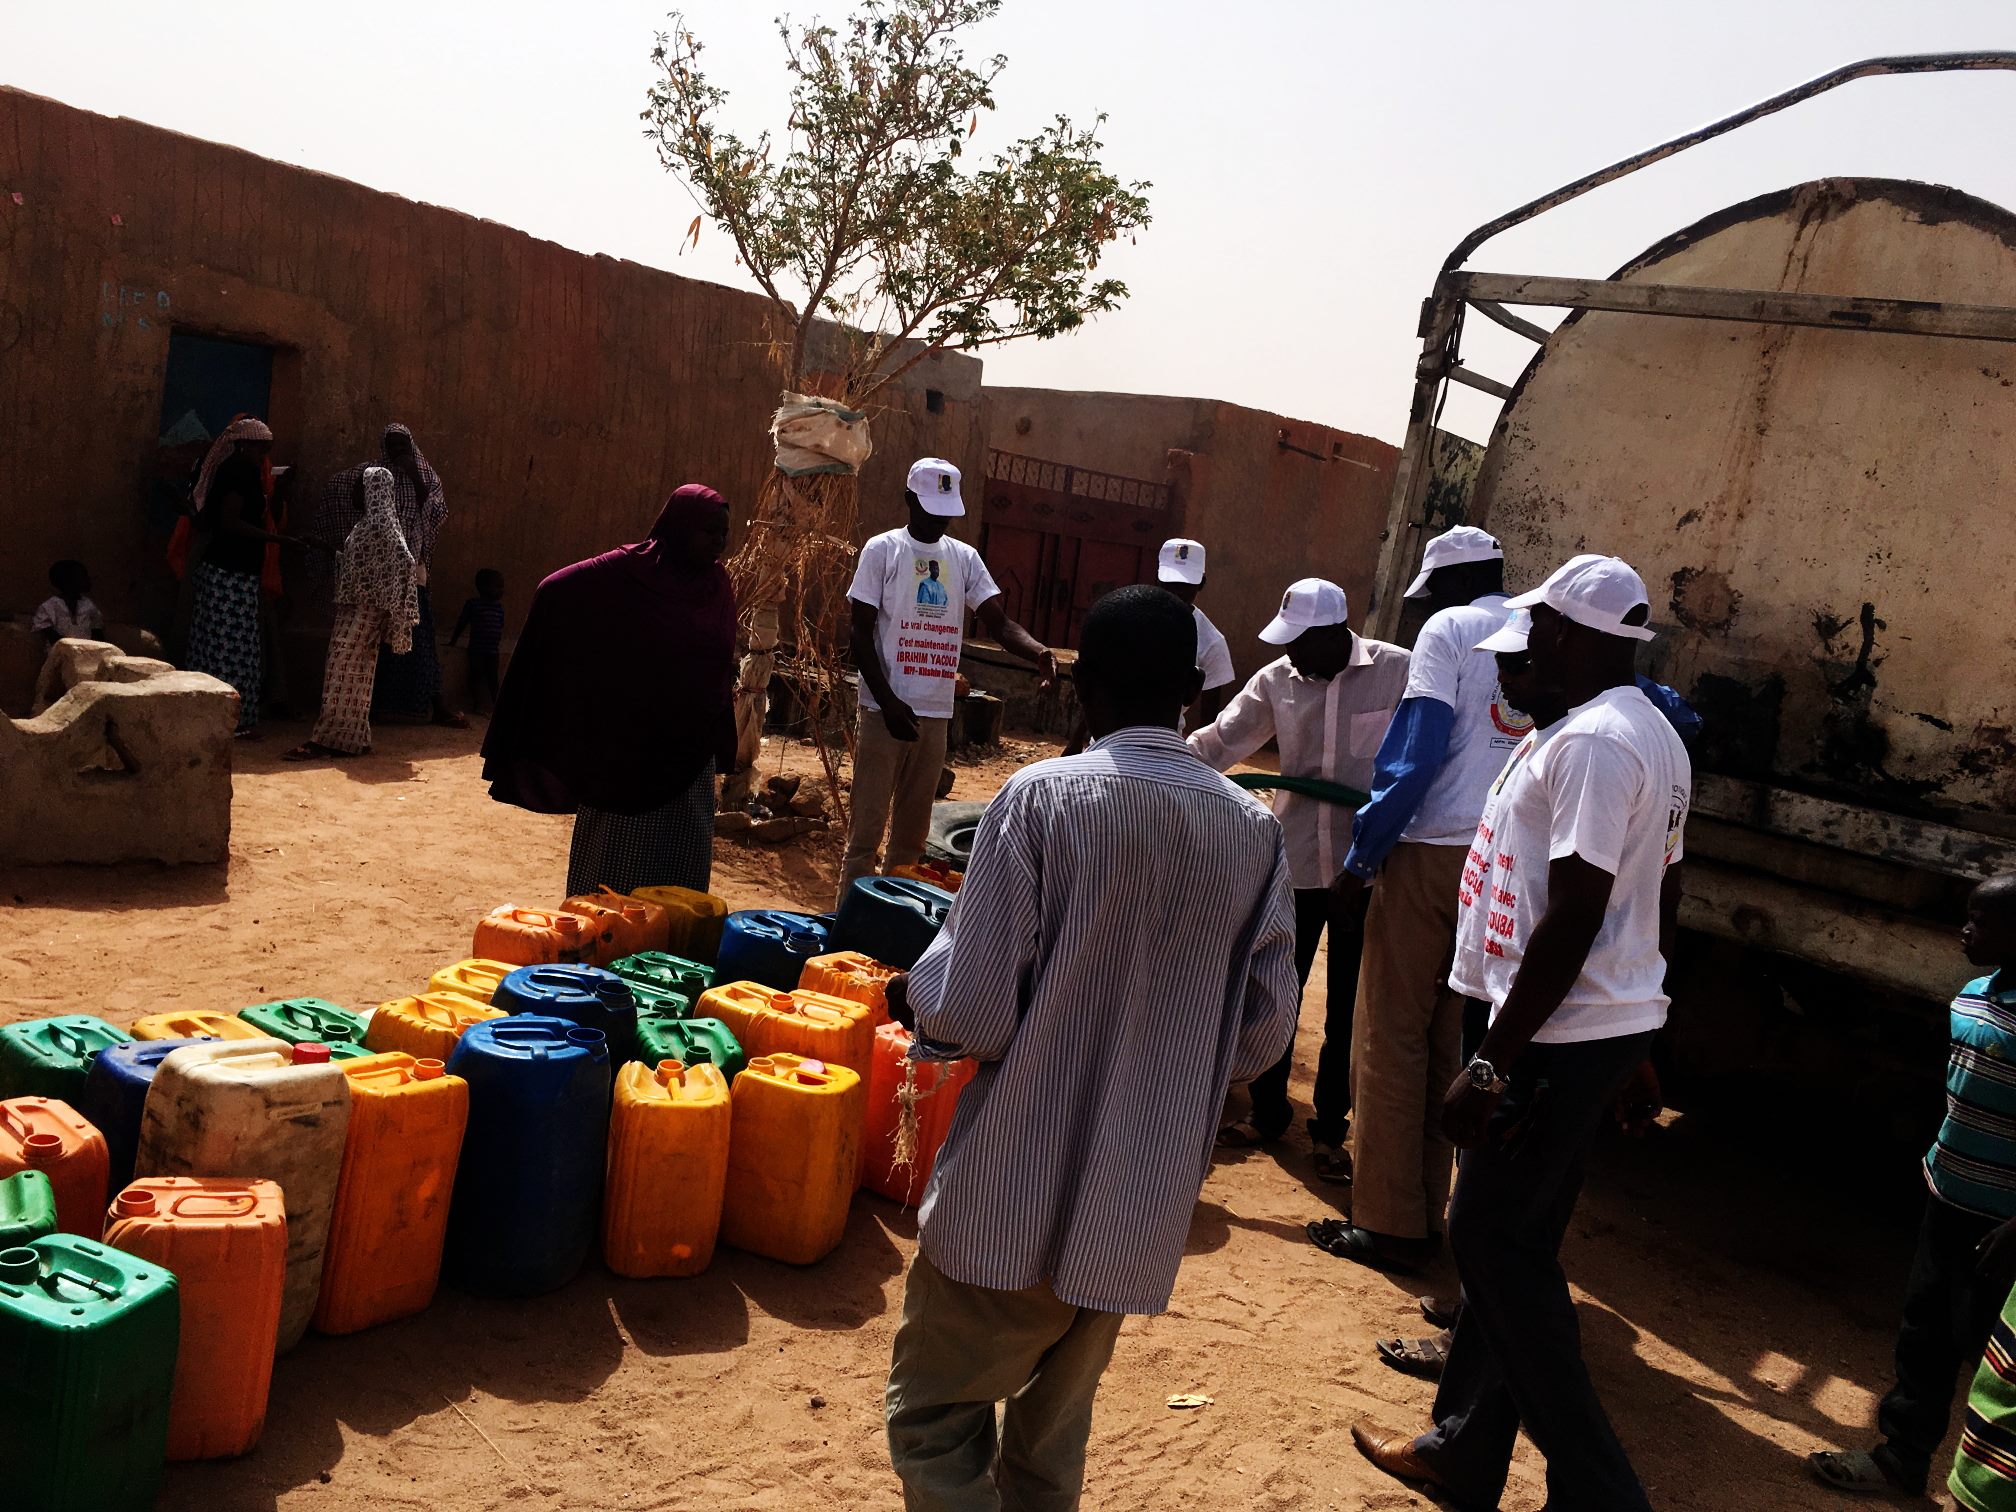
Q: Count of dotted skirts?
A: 1